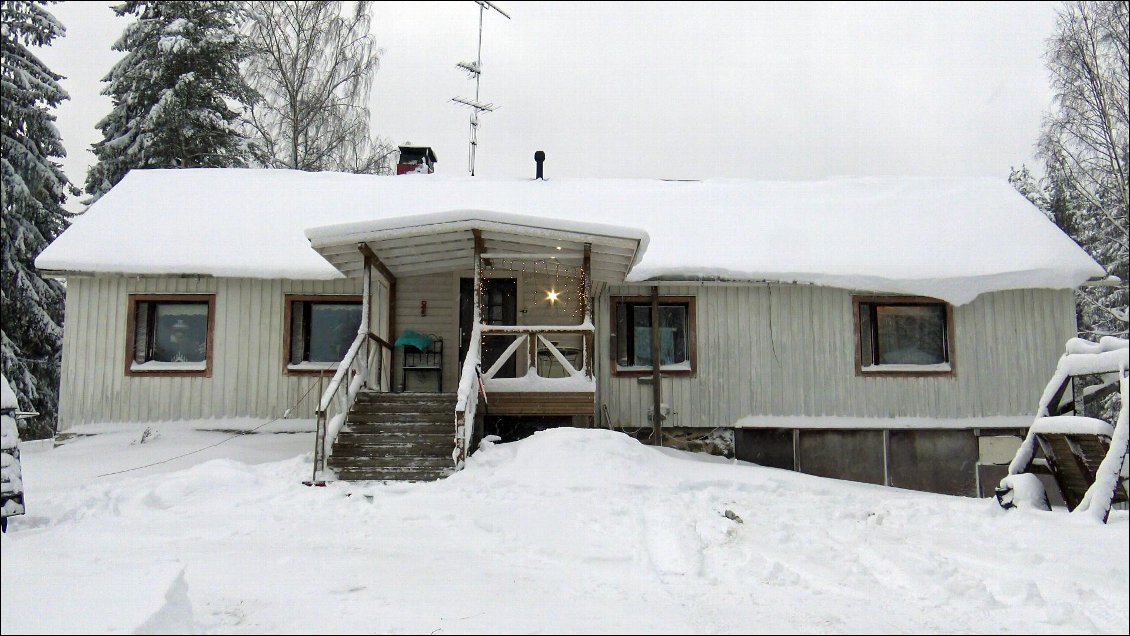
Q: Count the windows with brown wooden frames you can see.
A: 4